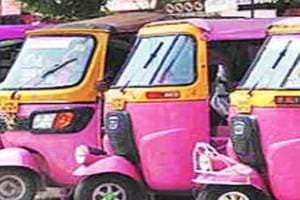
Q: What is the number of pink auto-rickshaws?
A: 3